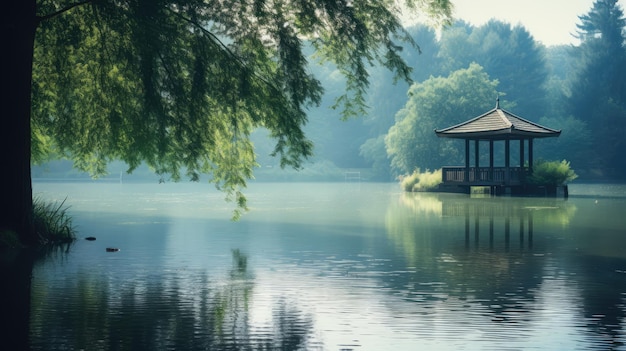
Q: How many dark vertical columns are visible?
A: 6